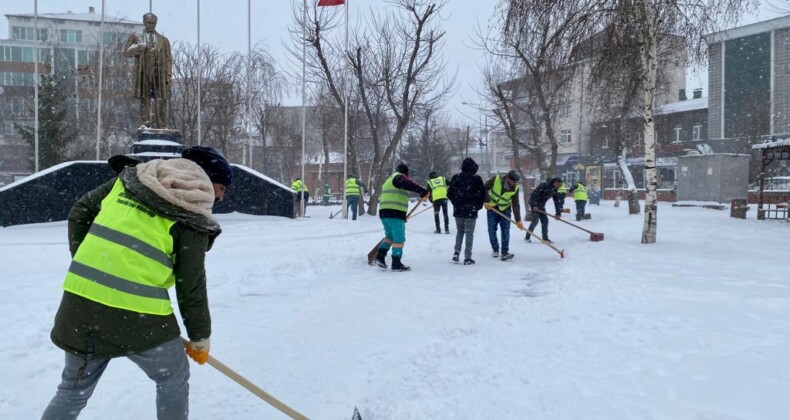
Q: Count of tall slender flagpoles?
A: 7